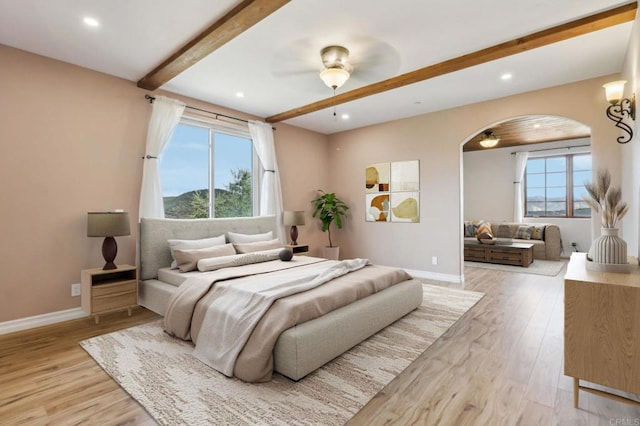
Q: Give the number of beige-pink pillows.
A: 2